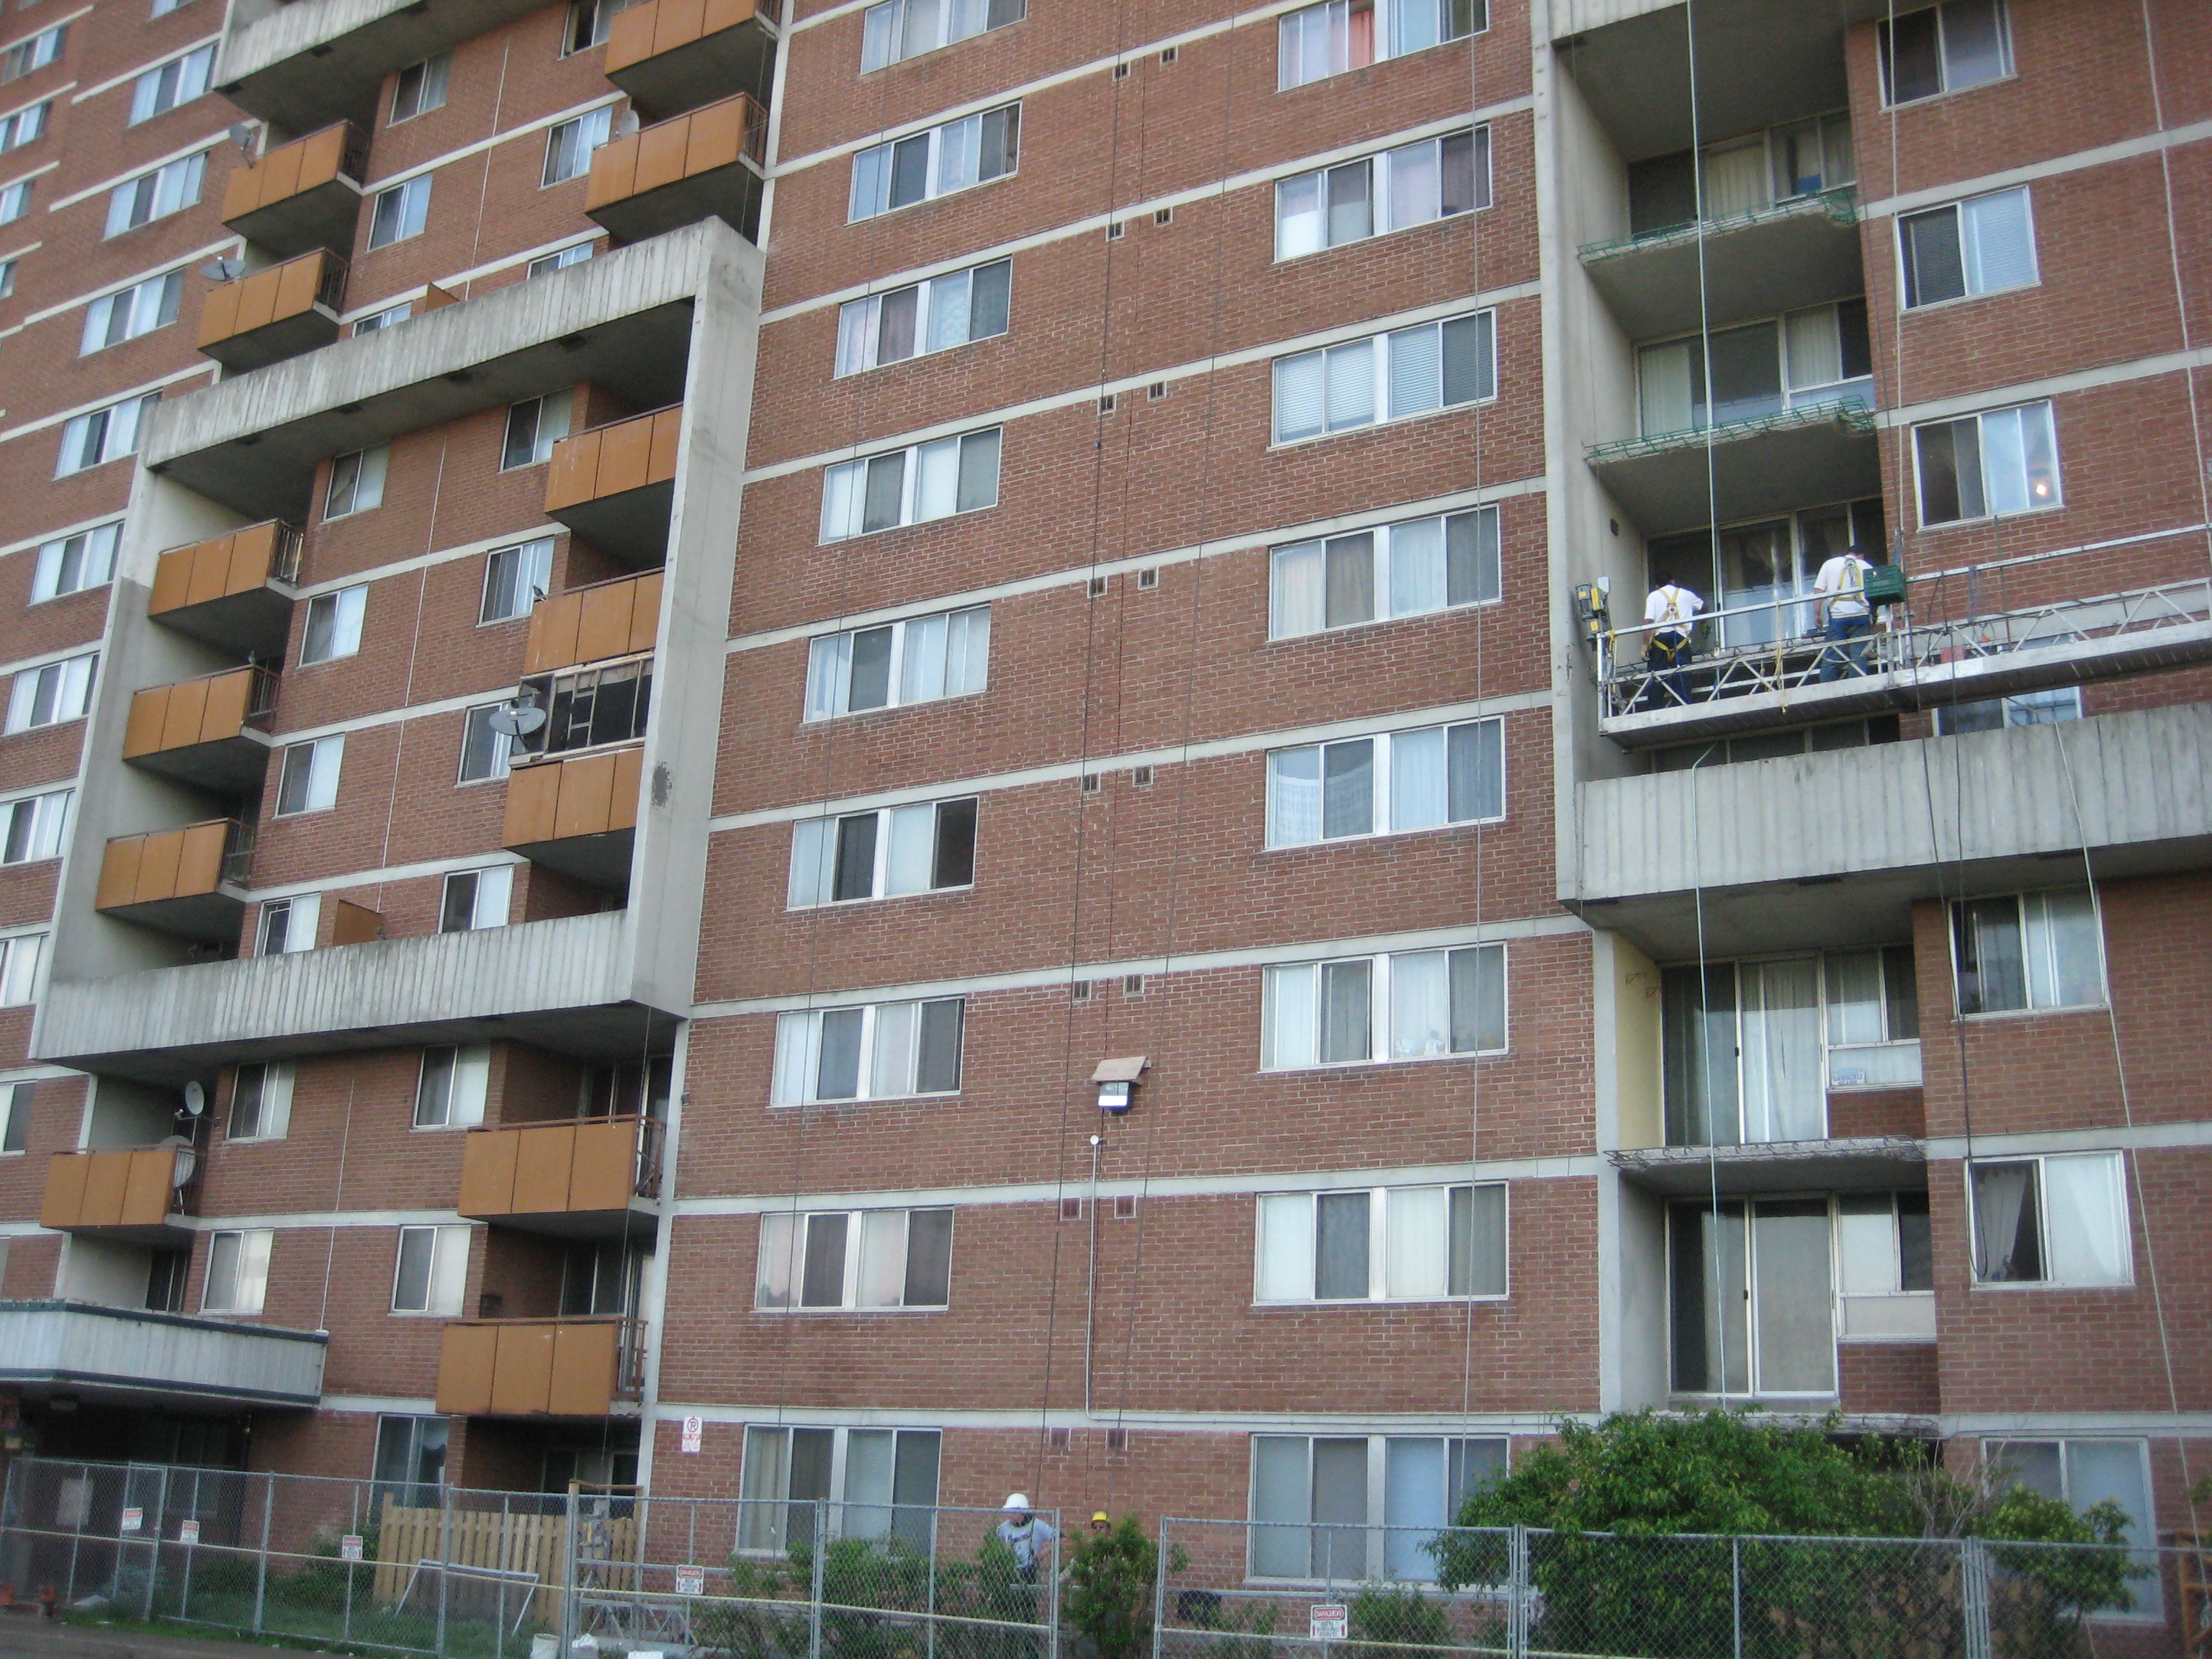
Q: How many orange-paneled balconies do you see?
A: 13